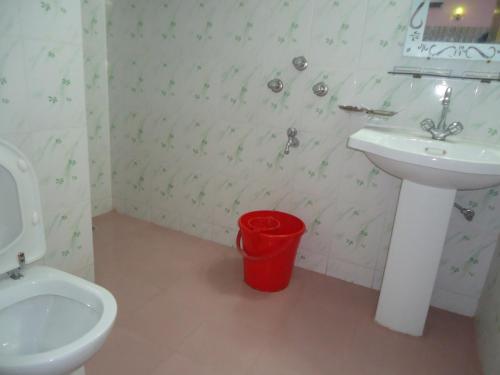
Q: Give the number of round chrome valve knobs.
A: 3